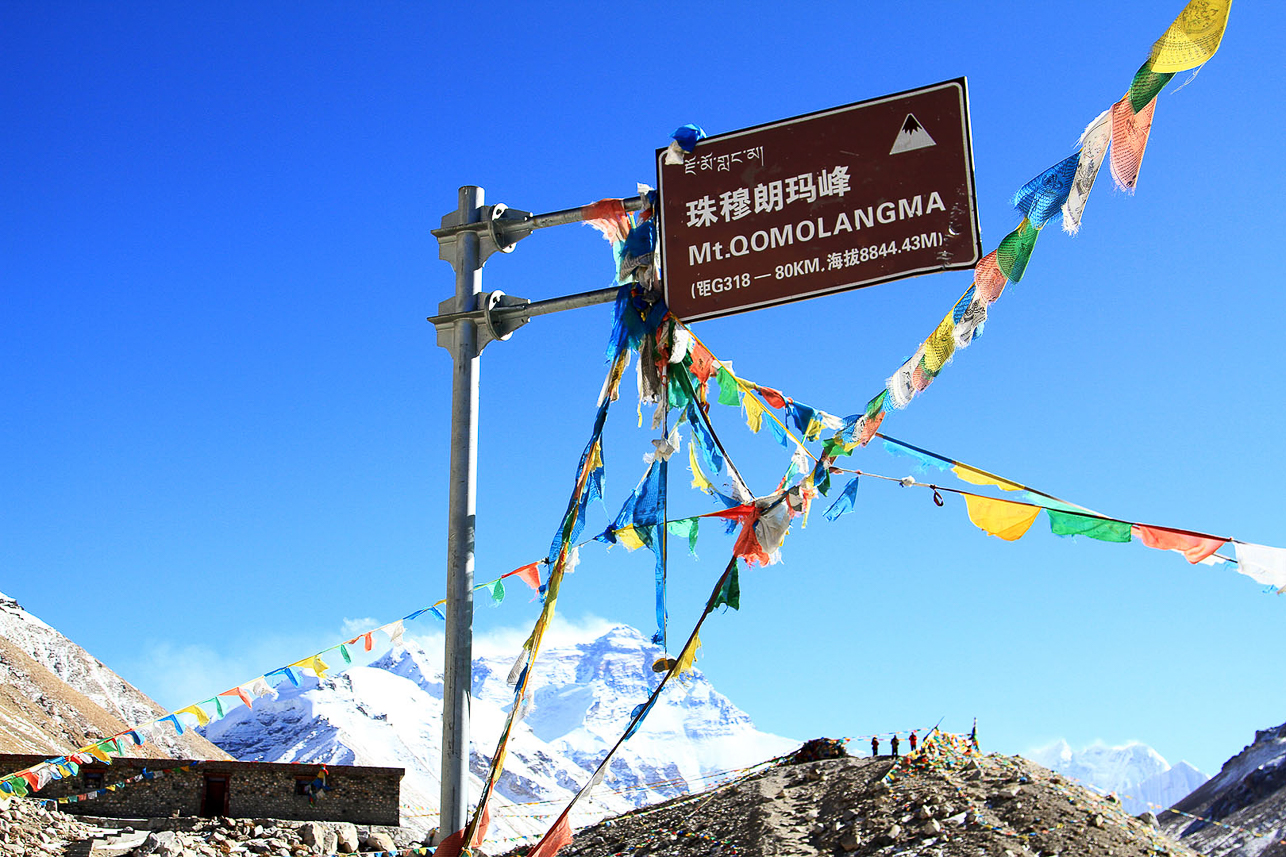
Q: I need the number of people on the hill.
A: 3